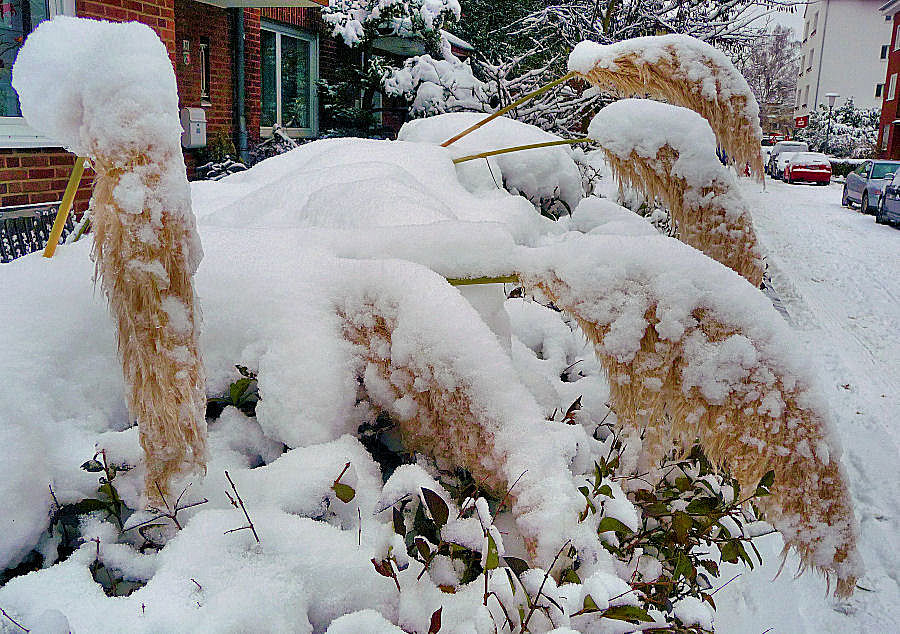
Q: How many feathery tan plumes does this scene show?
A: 5